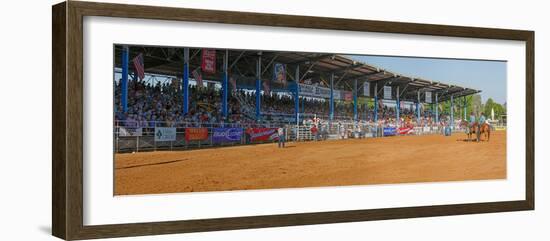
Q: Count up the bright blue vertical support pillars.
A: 13